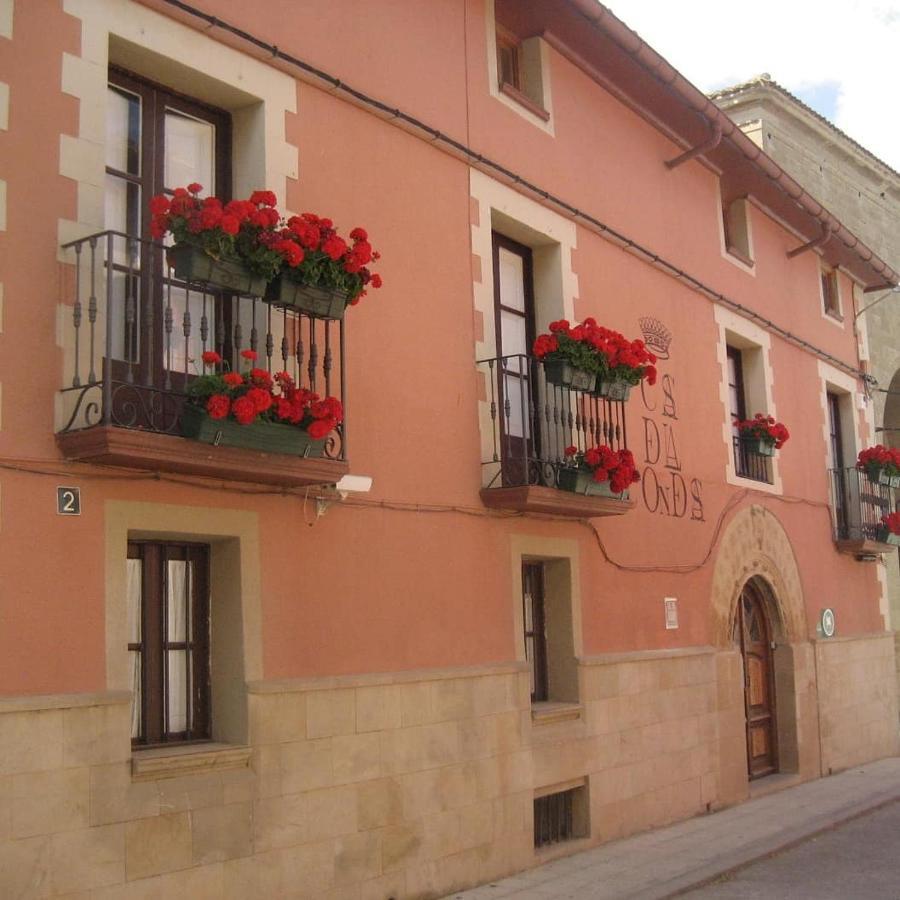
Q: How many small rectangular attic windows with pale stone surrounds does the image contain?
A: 3